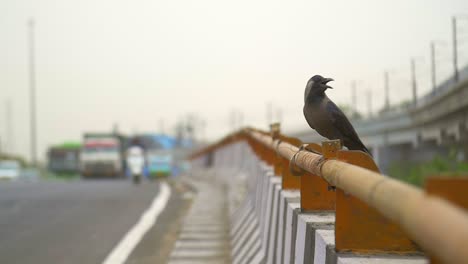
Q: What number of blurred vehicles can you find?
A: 5